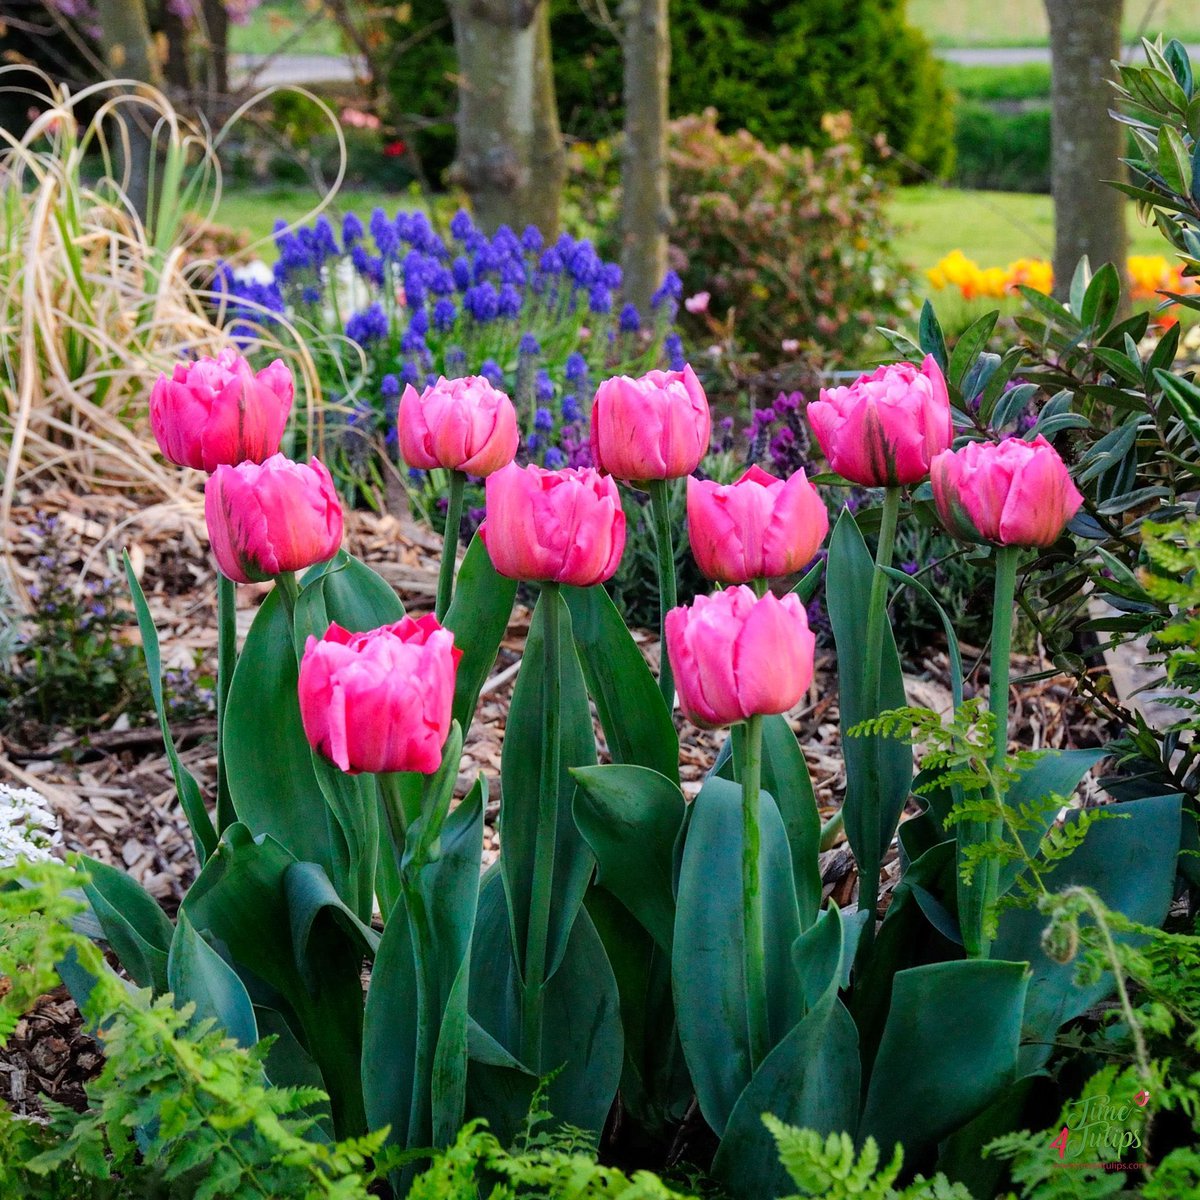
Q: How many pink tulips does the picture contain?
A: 10